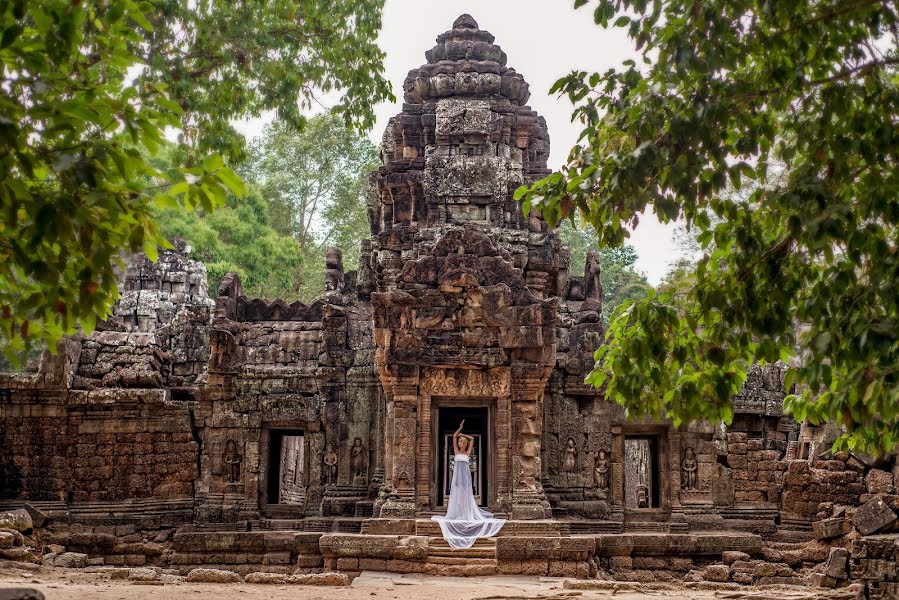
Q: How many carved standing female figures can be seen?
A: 6